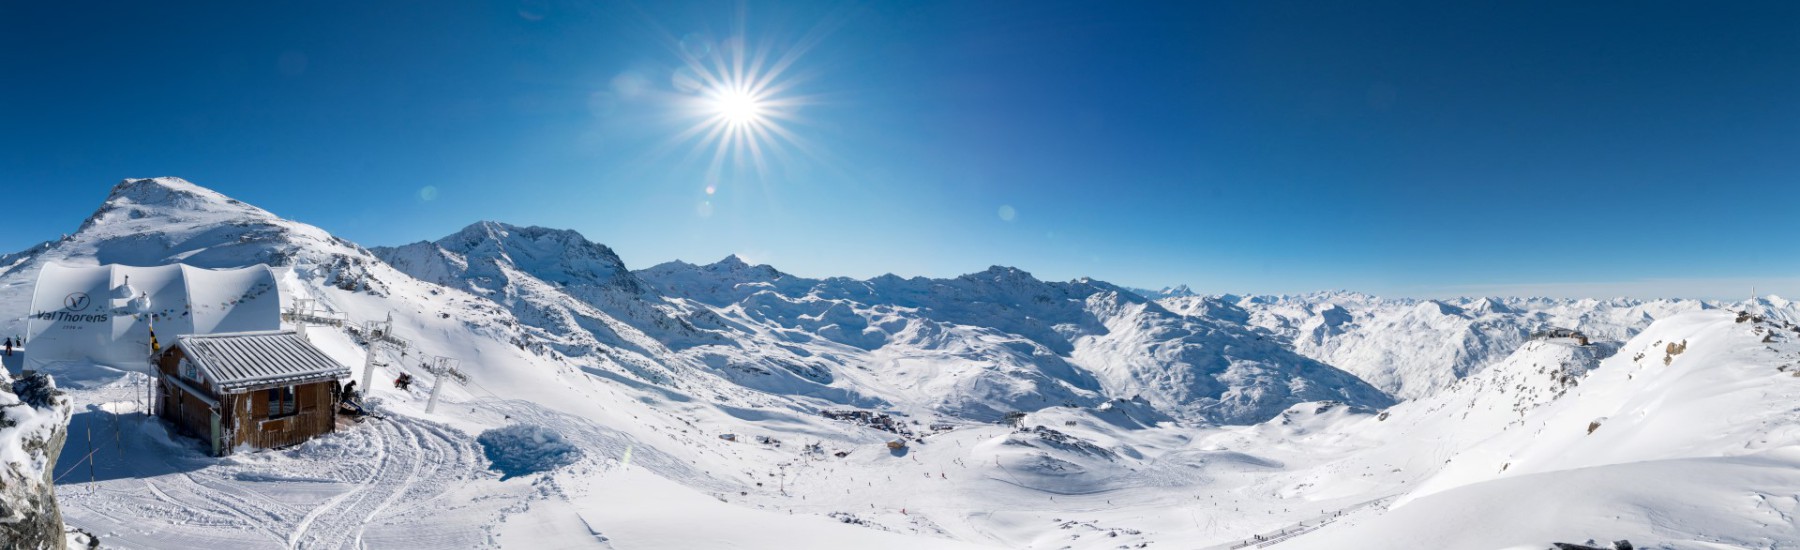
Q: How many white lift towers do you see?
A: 3